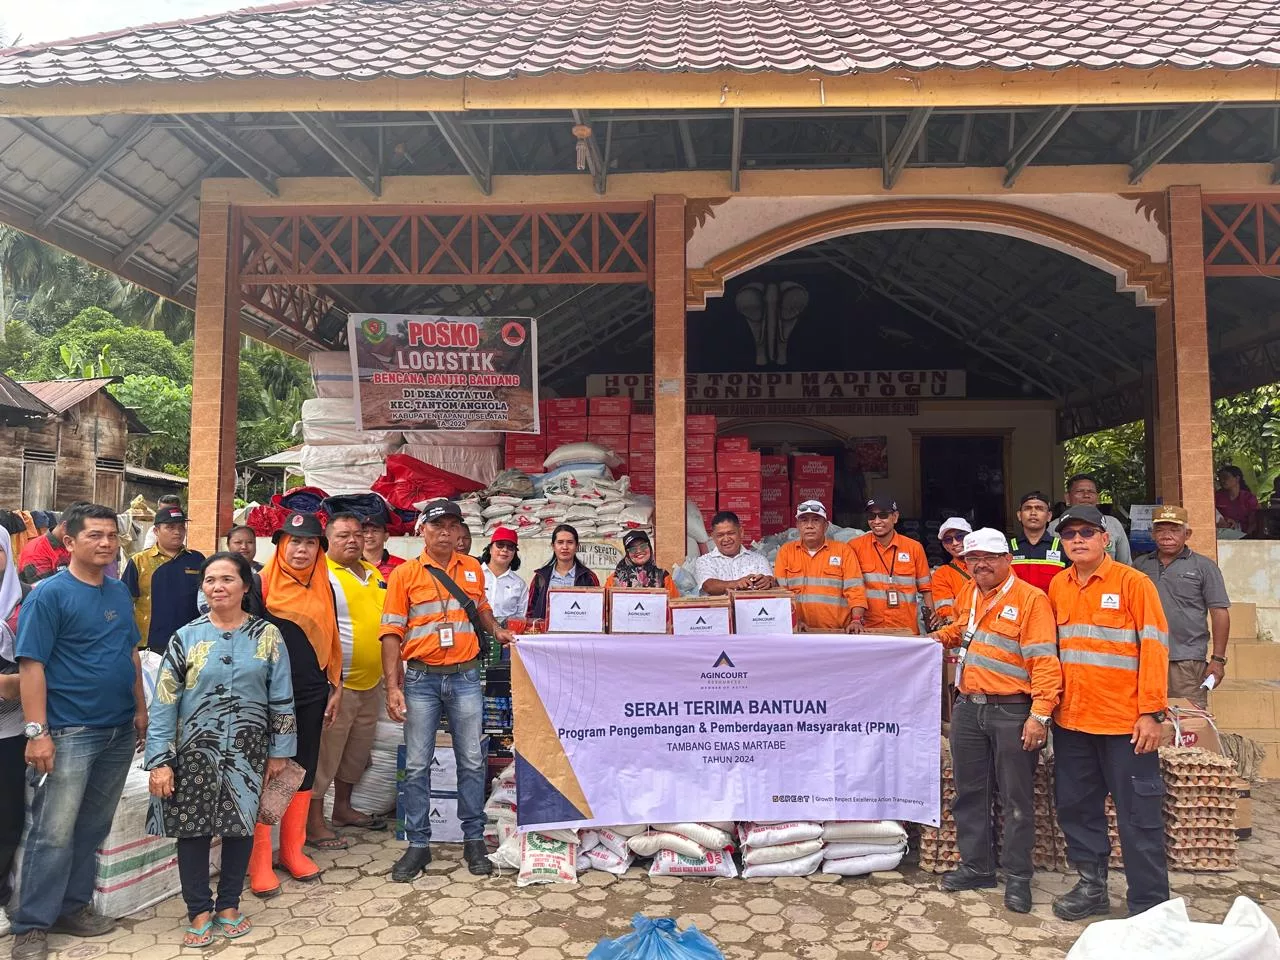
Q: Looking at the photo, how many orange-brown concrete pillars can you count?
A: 3